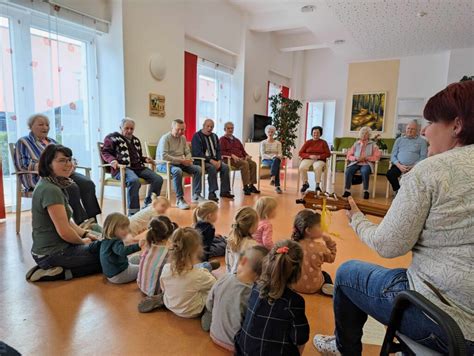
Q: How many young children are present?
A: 10